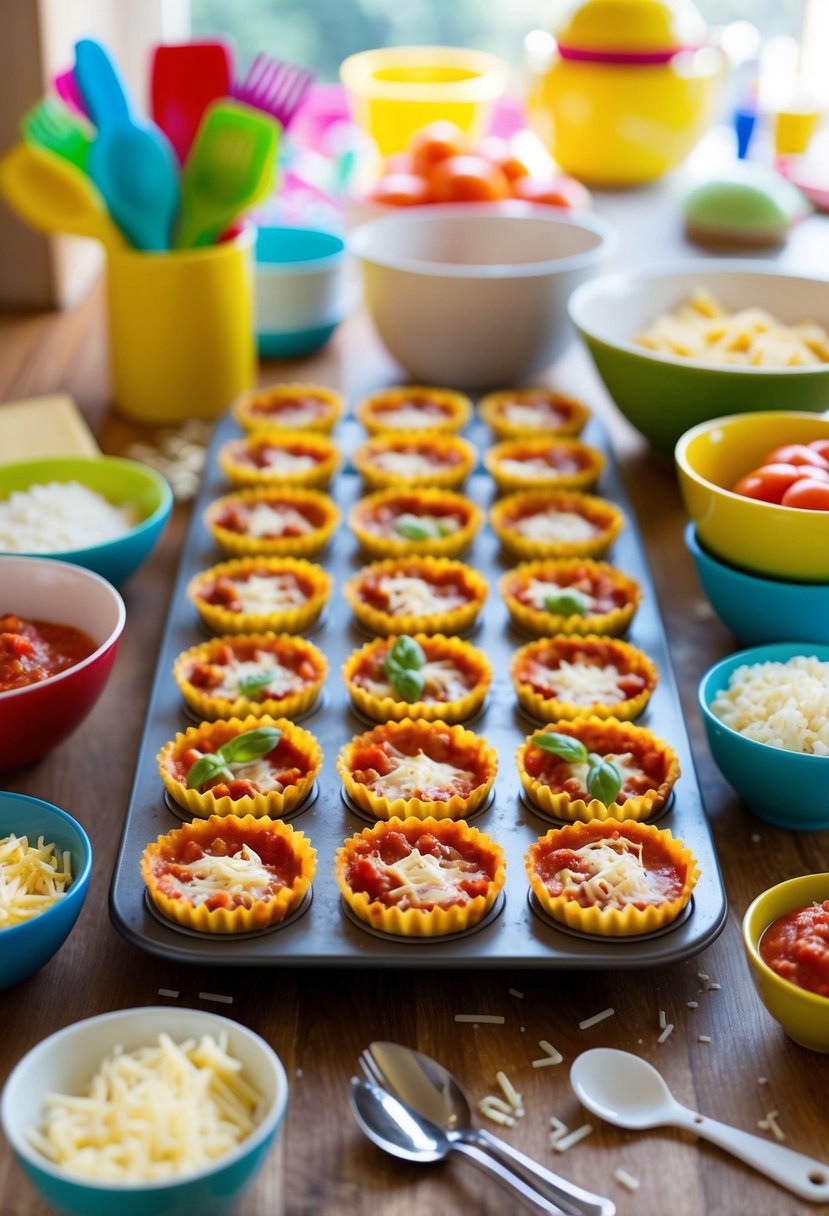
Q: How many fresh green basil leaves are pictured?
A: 9